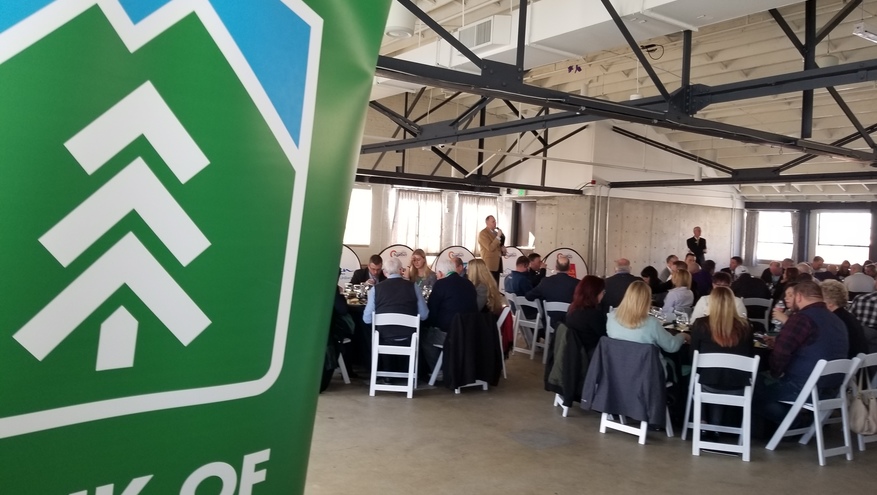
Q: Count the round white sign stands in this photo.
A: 5